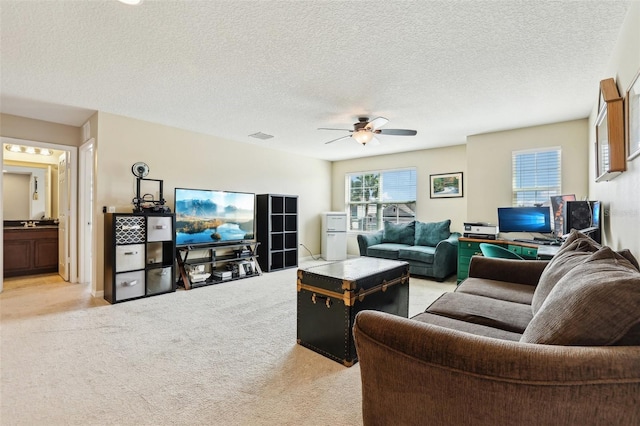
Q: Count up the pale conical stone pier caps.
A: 0